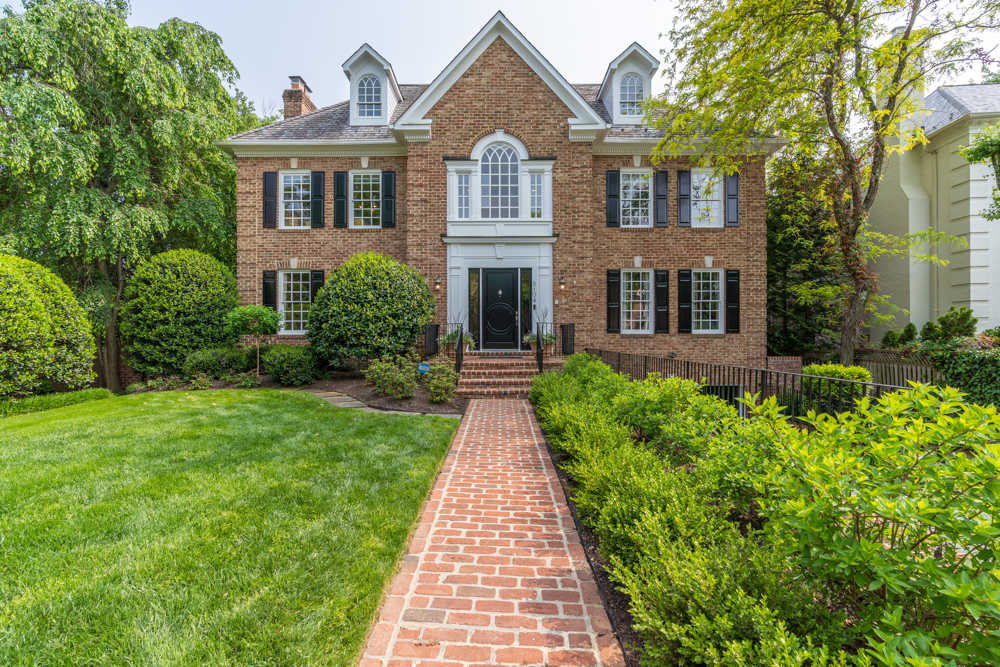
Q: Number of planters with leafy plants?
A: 2